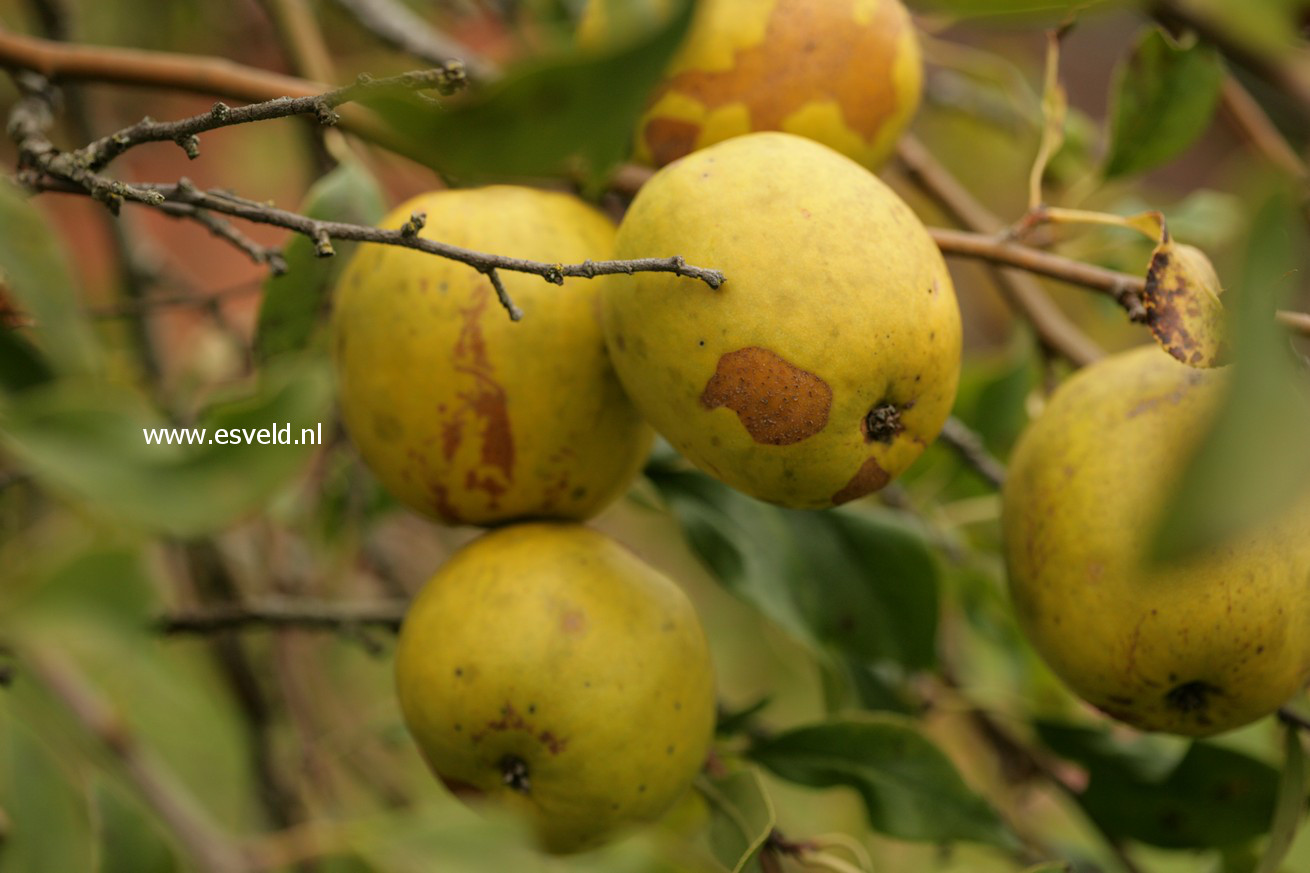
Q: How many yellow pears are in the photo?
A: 5